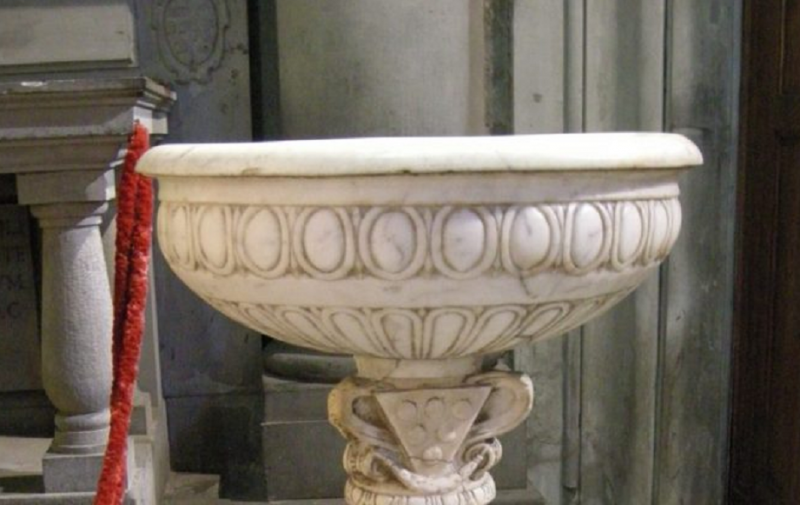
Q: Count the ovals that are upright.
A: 10